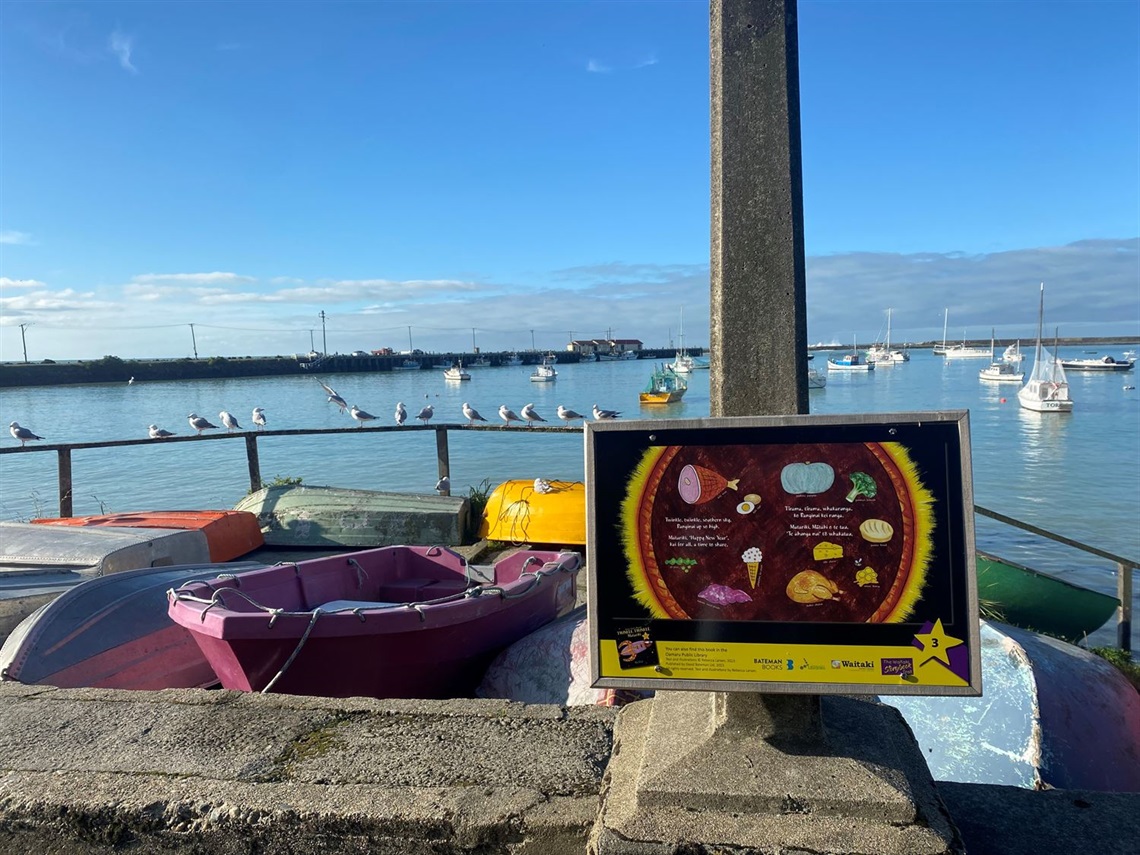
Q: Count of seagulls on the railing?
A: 13